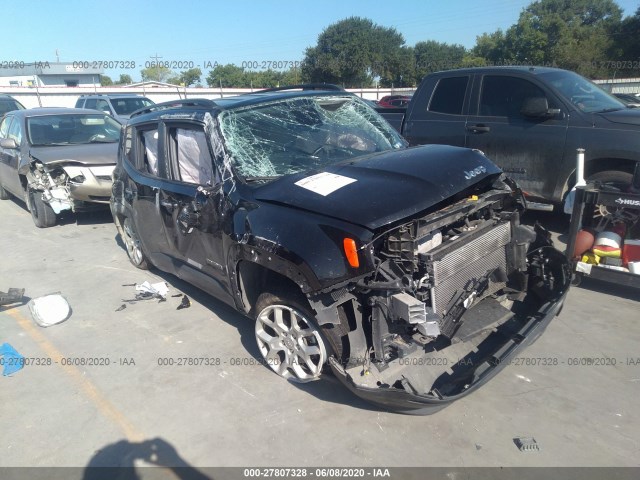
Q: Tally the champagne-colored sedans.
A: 1